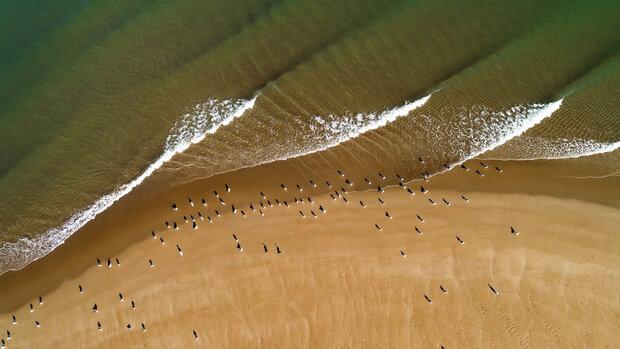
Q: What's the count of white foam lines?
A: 4